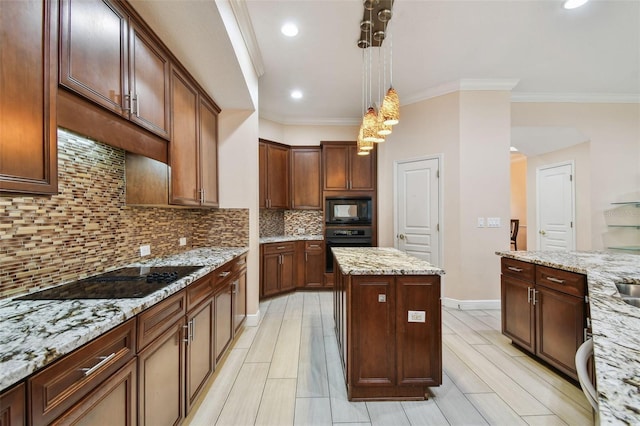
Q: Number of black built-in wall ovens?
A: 1